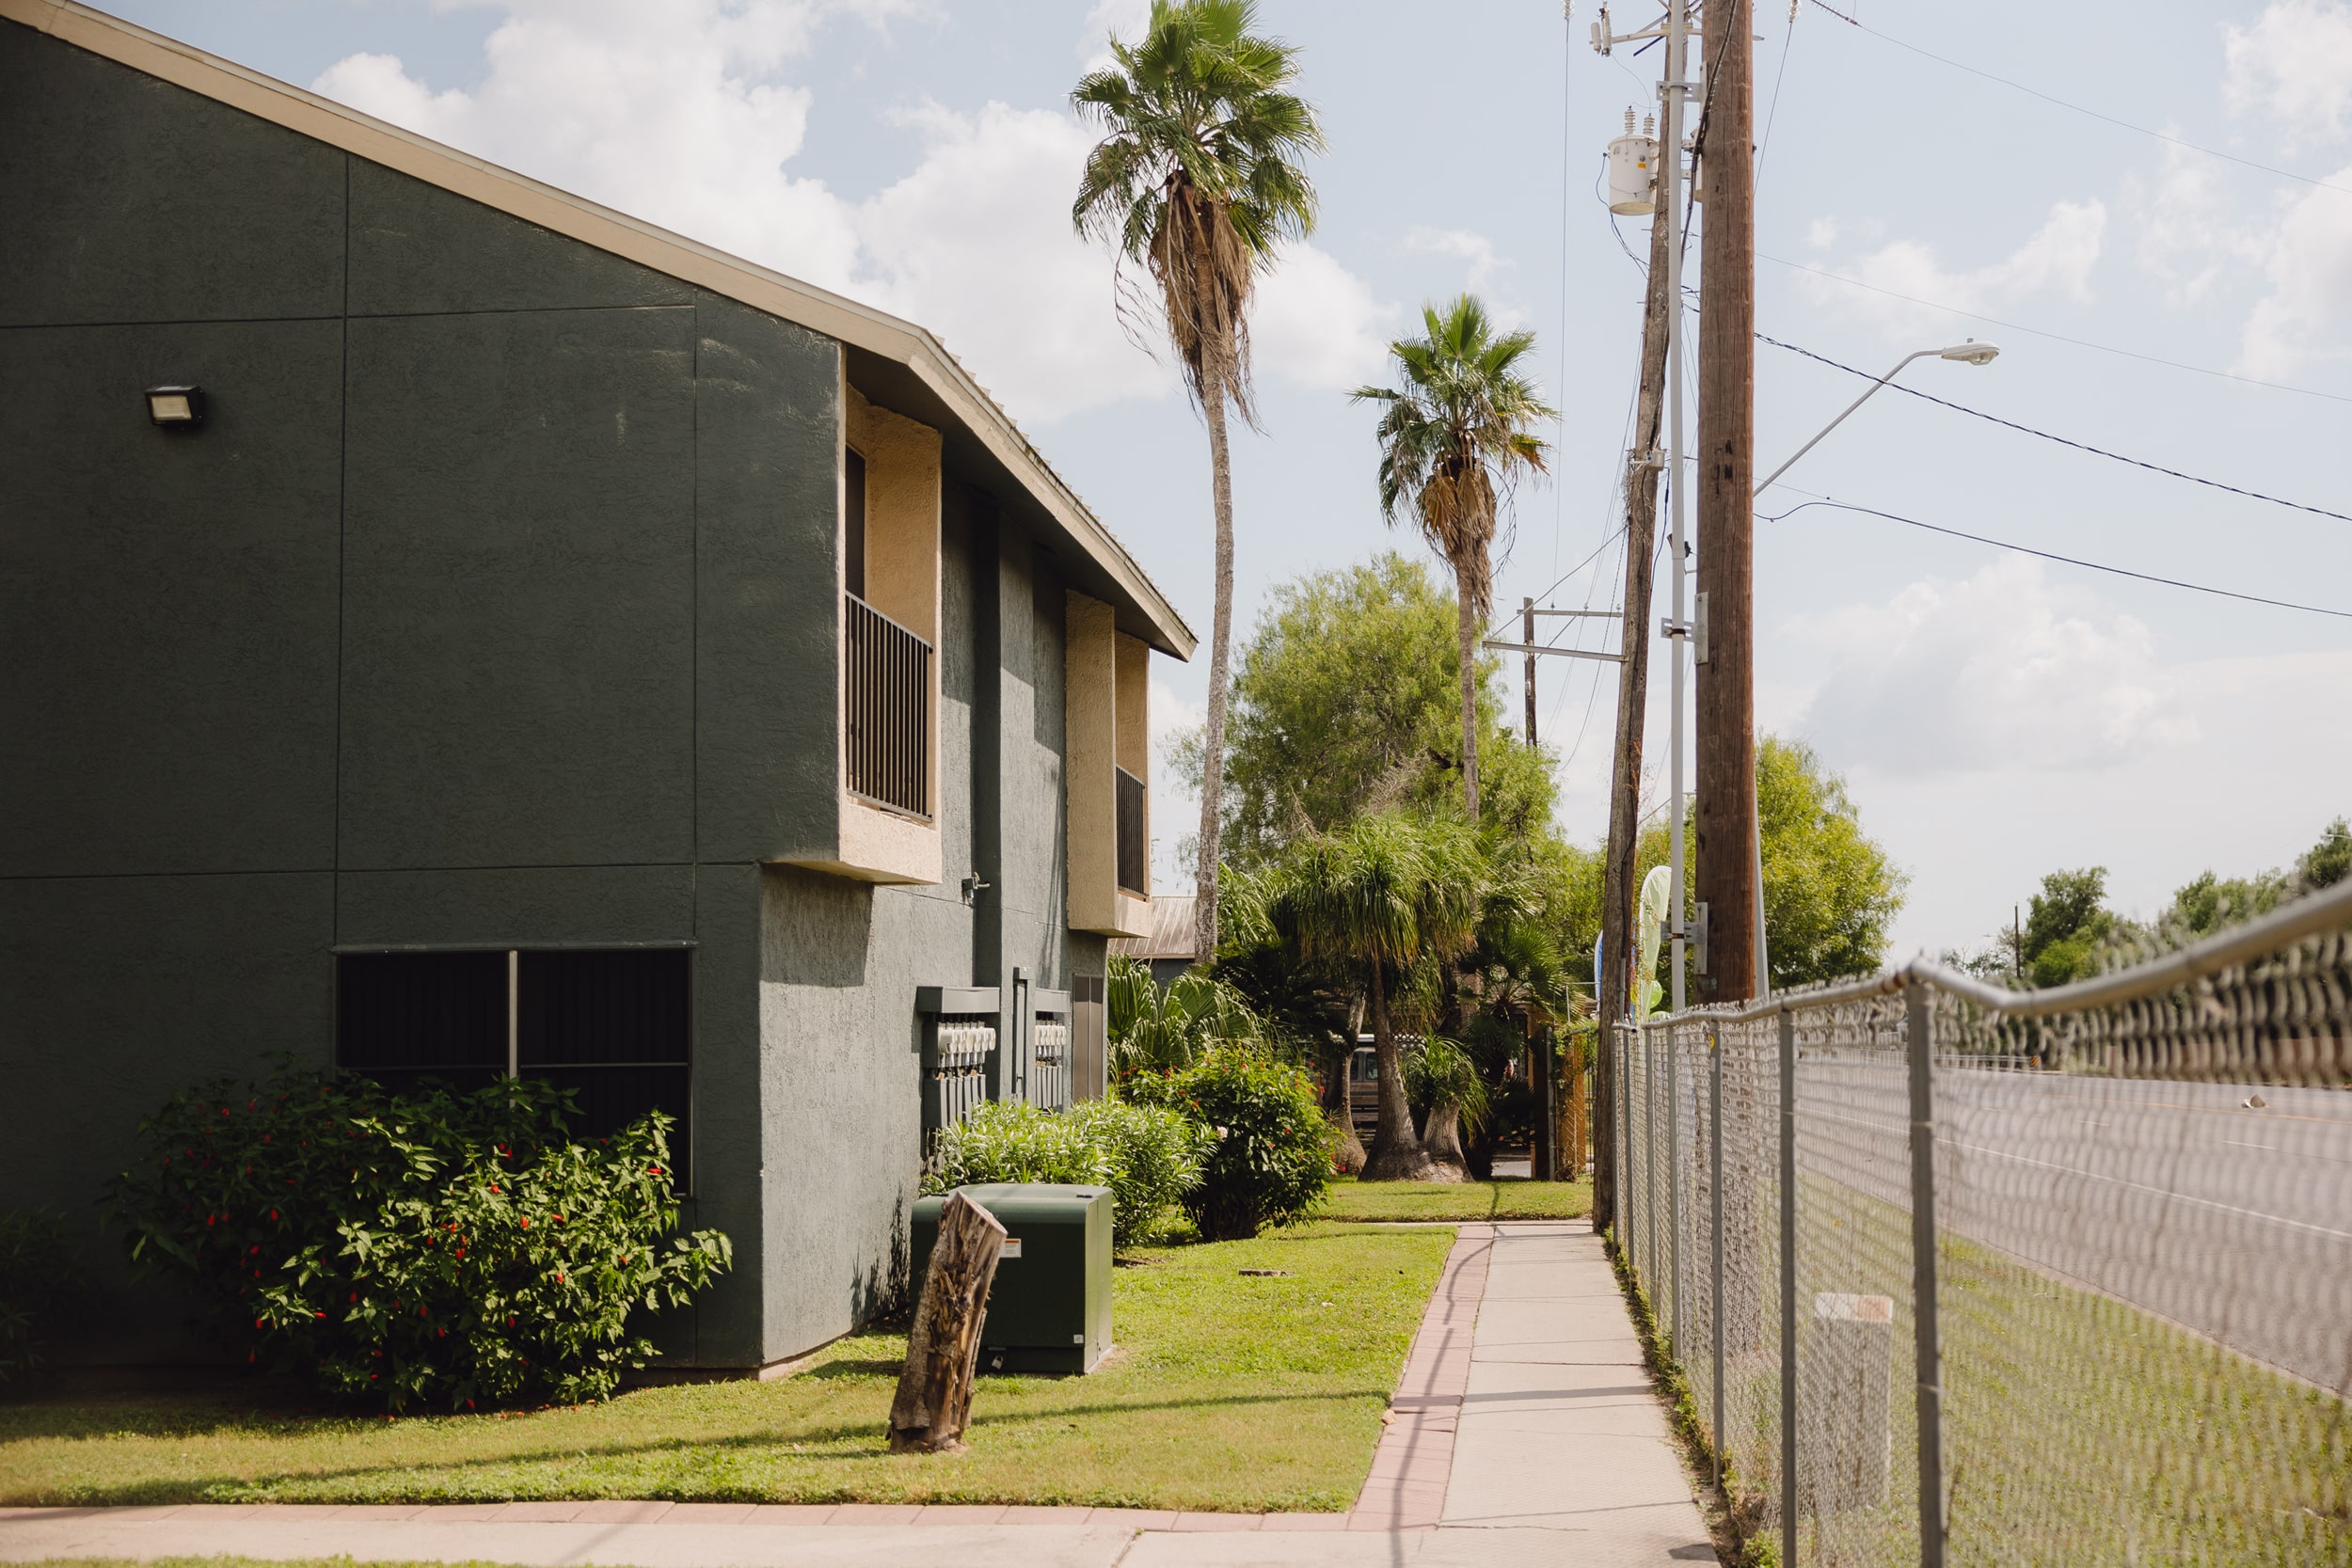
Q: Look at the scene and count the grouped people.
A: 0